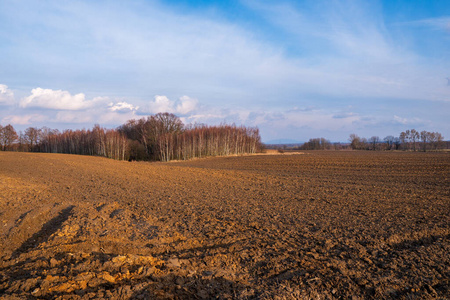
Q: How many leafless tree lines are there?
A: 2